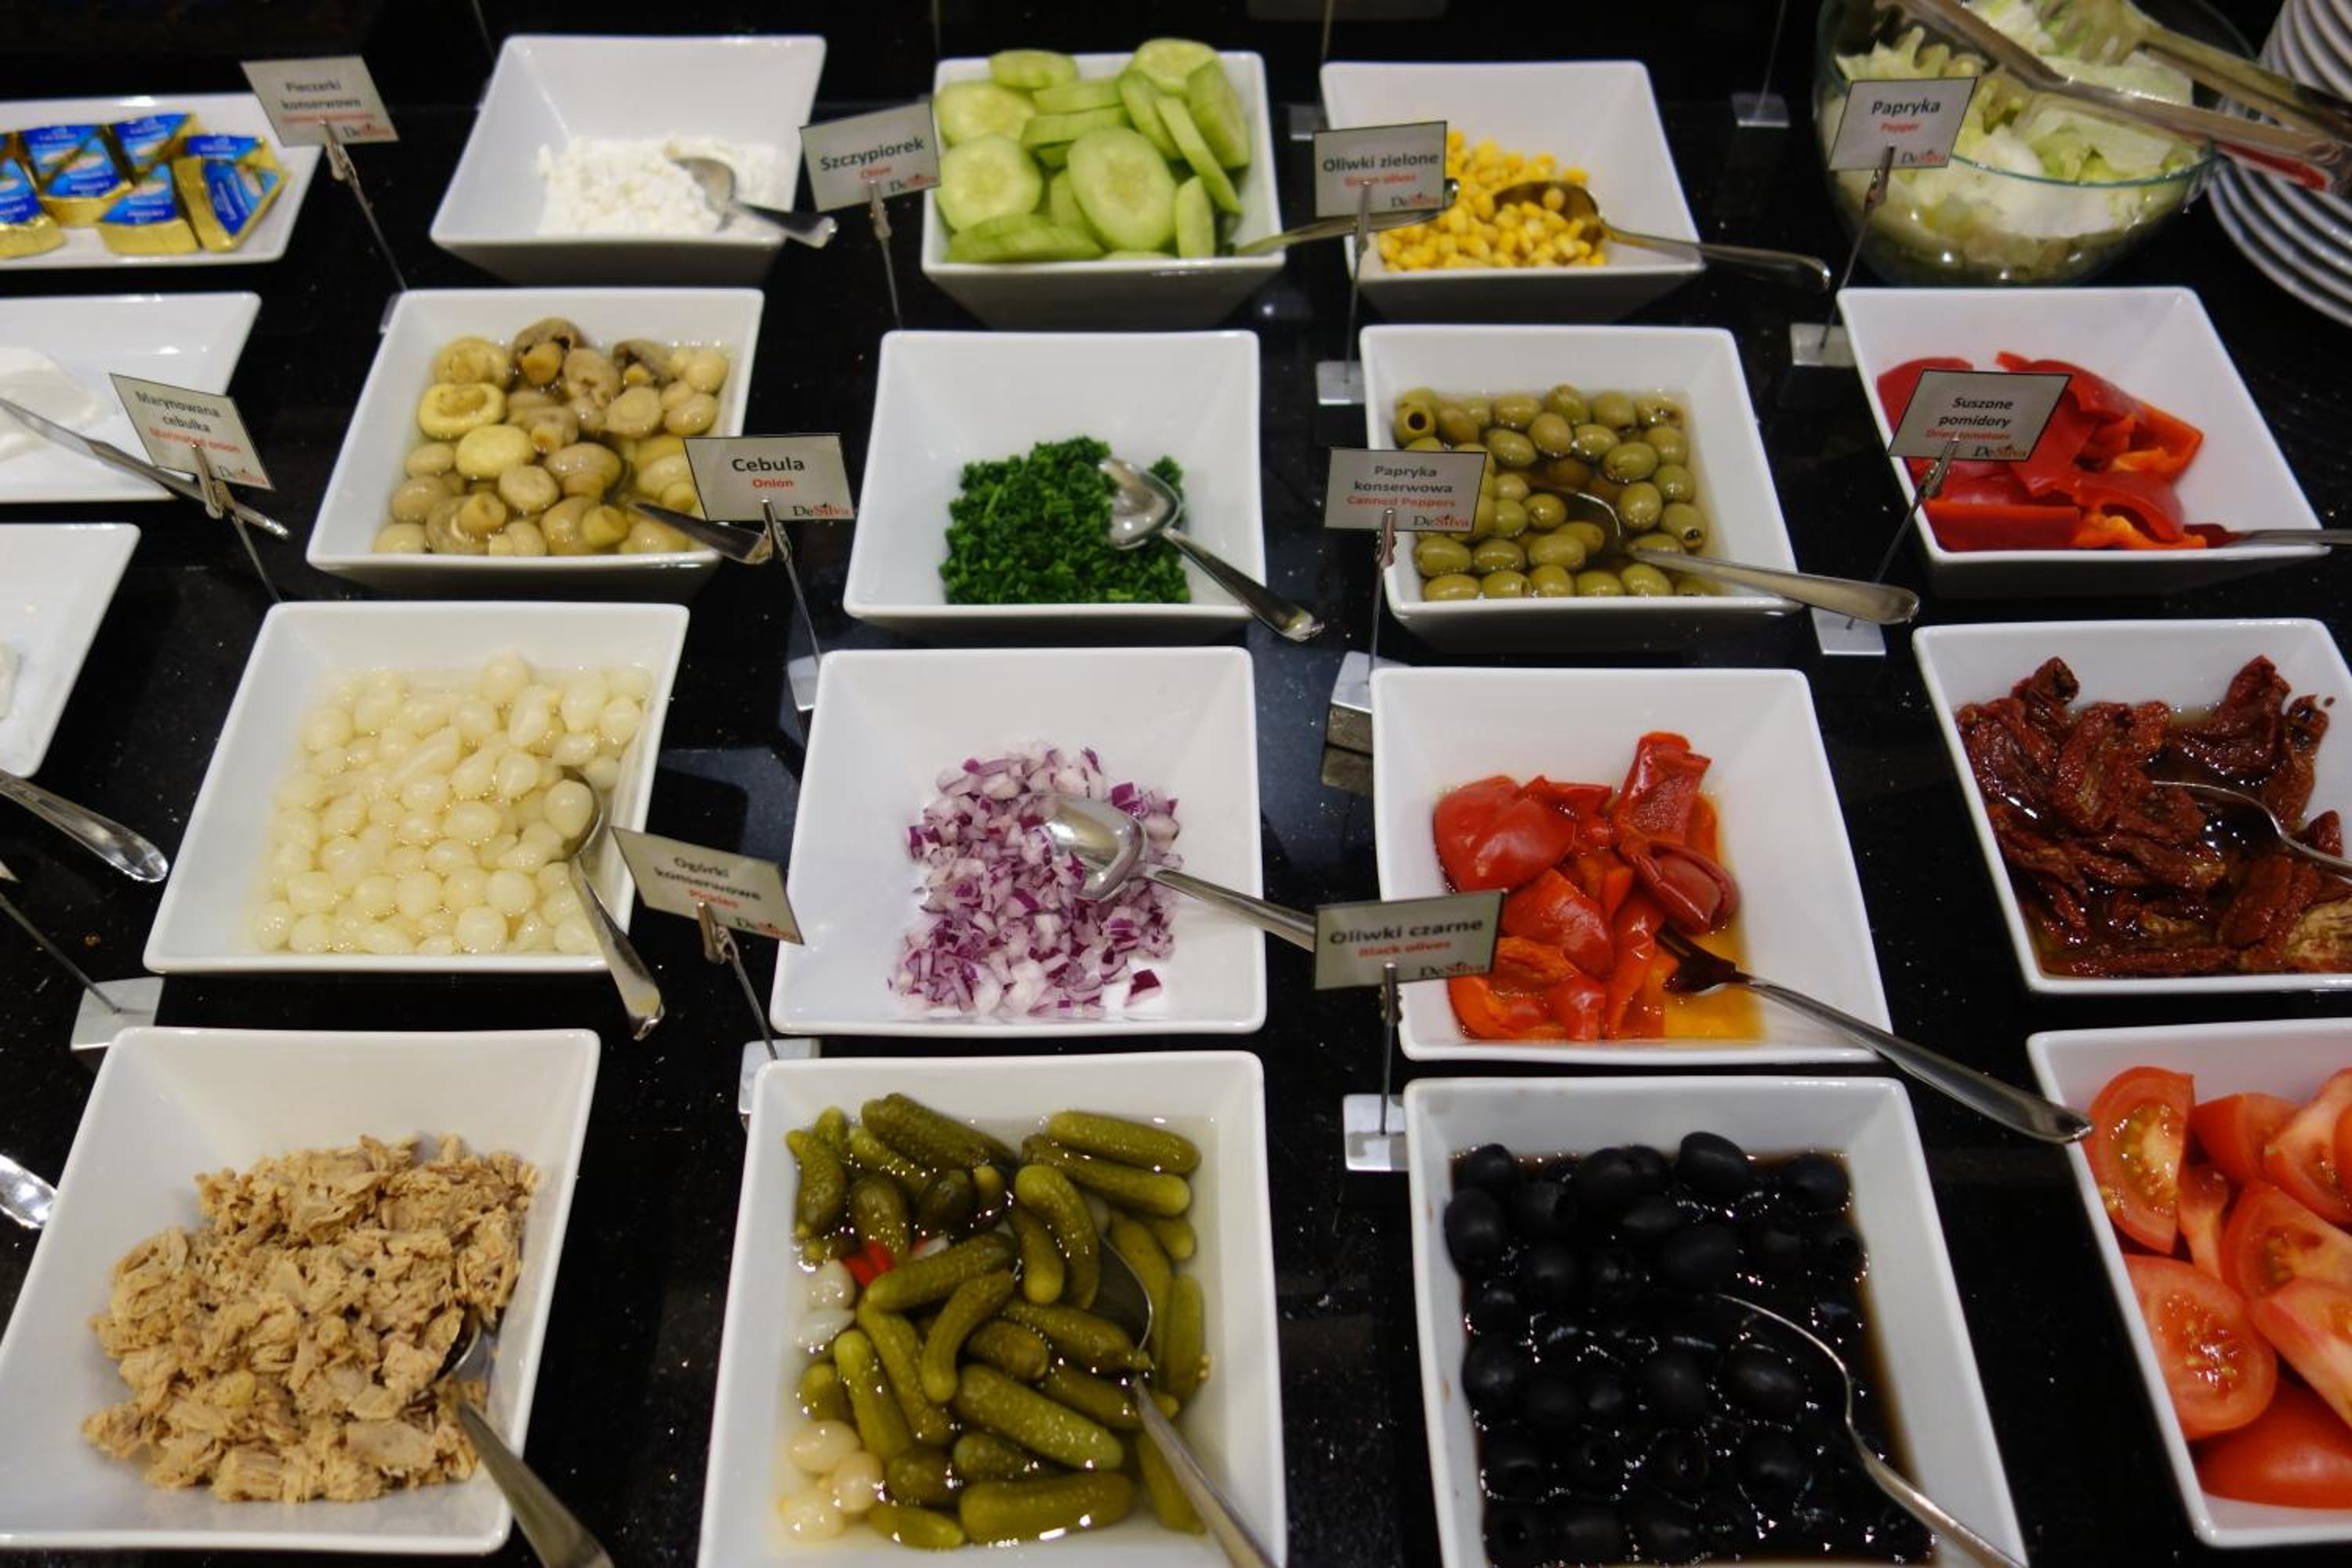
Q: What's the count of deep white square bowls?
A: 15